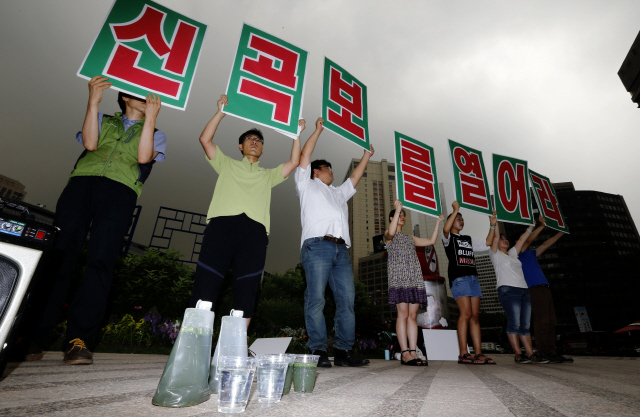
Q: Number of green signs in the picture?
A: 7